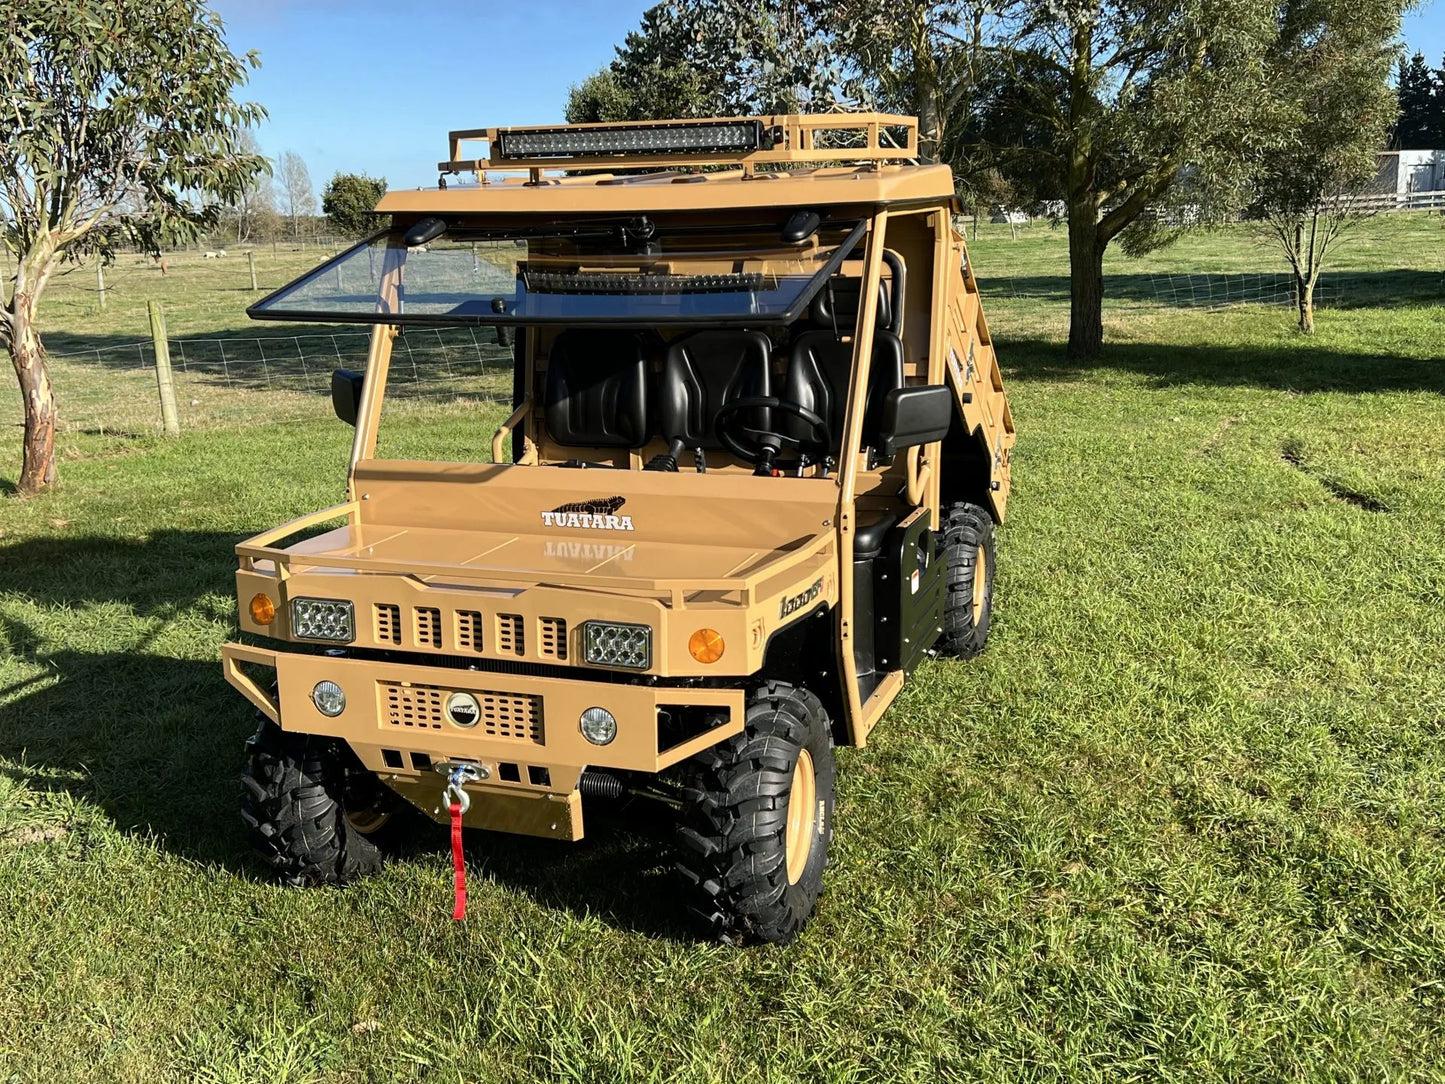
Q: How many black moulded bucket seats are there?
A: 3